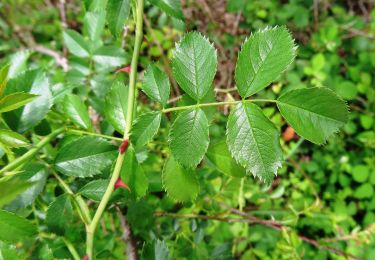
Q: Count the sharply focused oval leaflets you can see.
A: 7